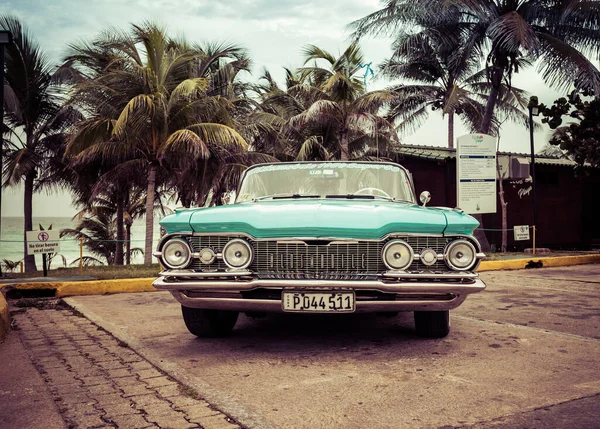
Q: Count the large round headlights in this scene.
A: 4